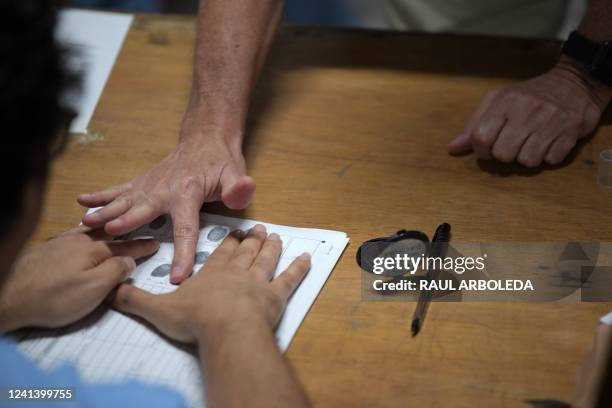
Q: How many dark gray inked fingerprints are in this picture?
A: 4